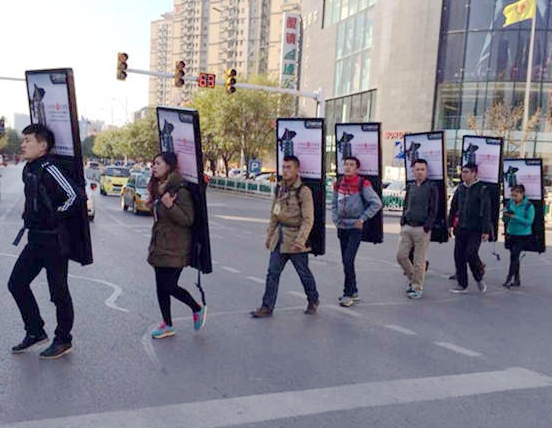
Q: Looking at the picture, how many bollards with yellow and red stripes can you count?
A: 0